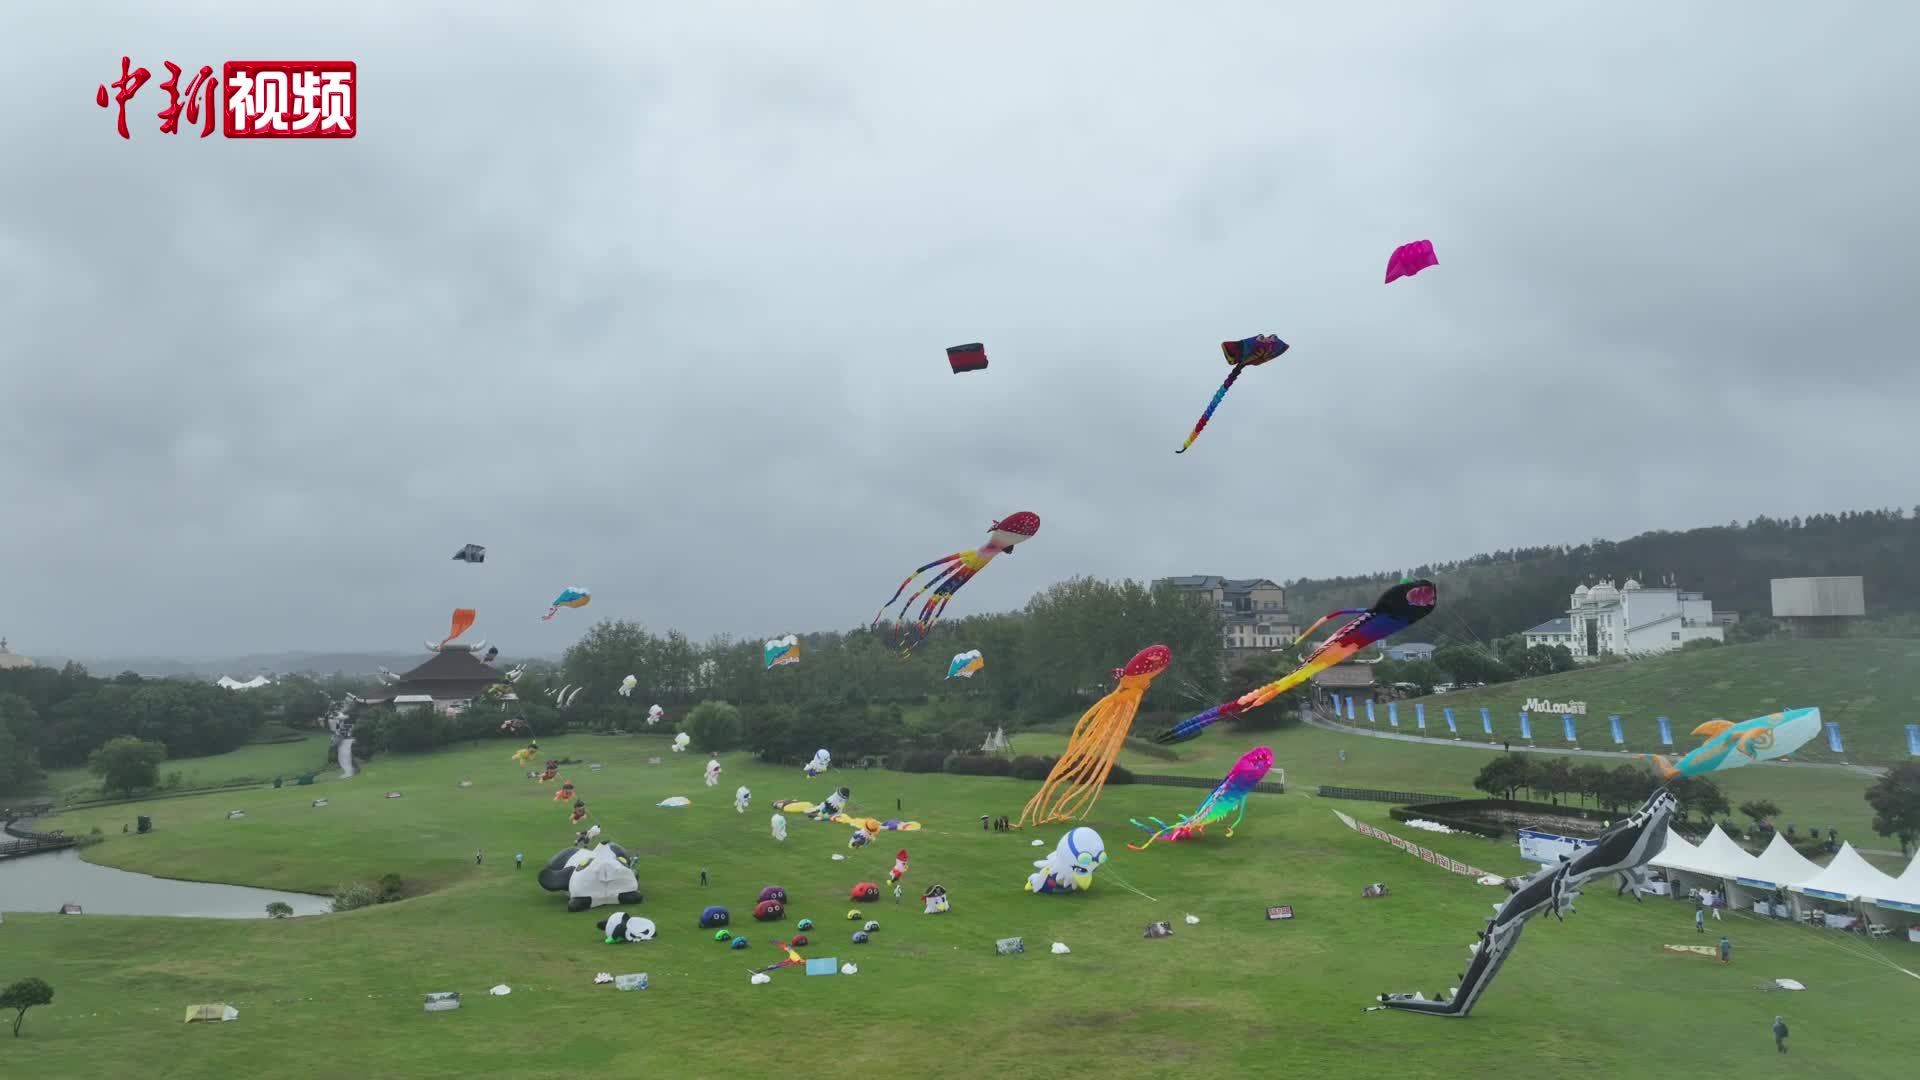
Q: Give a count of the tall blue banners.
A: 13